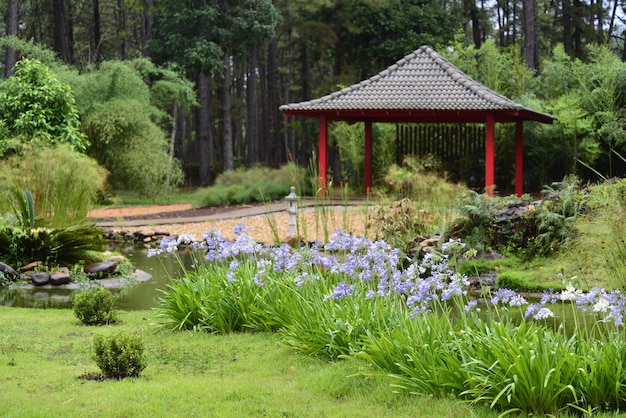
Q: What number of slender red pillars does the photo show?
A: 4